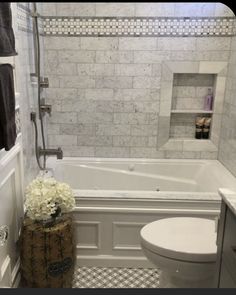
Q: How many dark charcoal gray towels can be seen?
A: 2